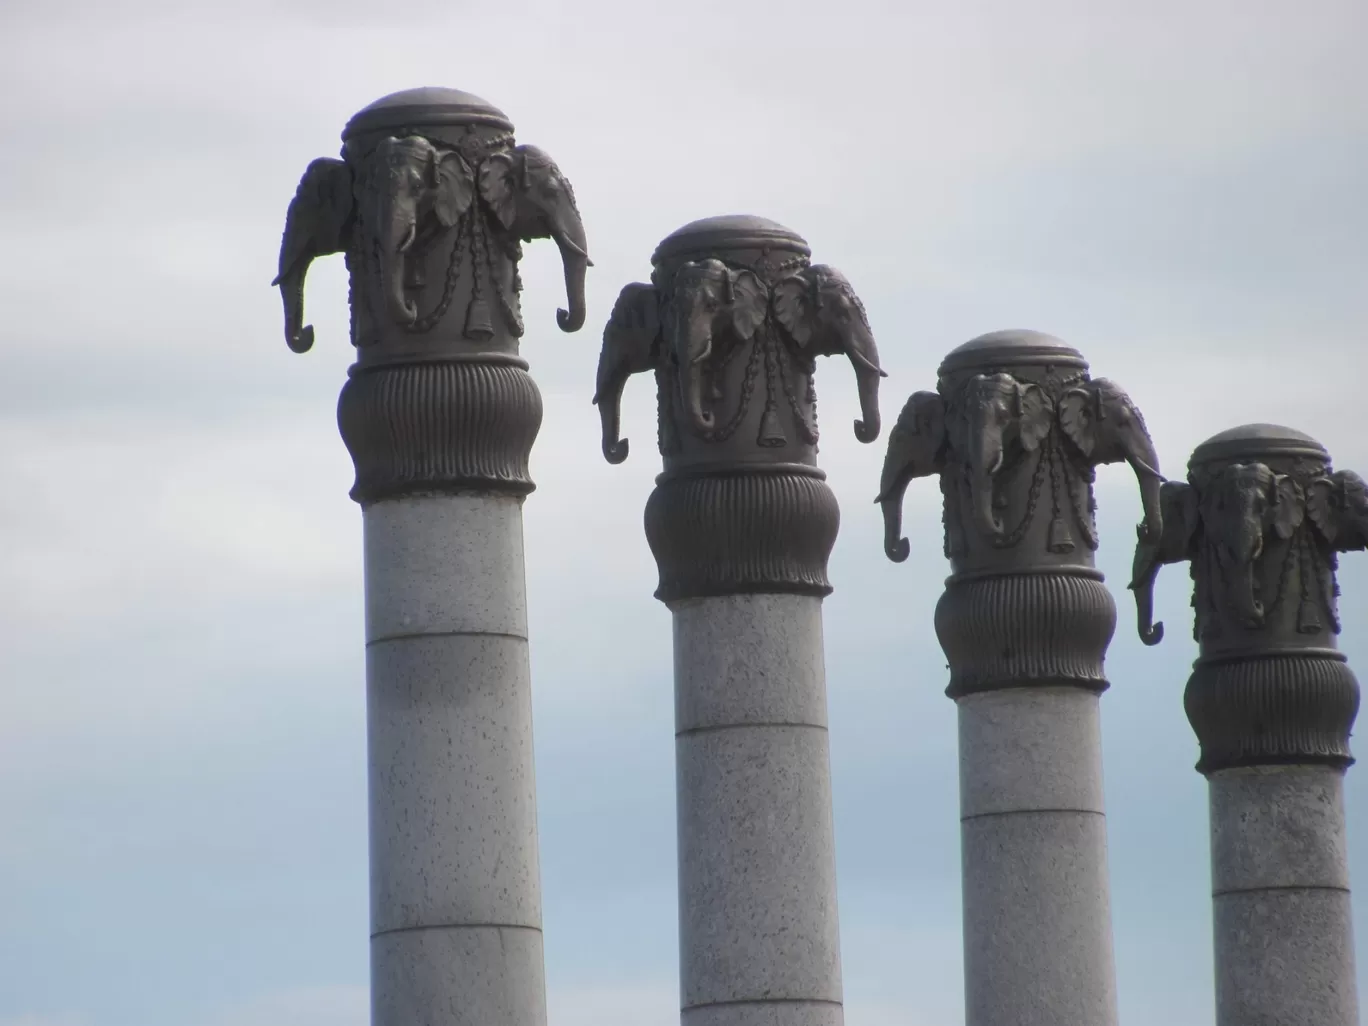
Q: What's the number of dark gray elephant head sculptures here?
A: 12